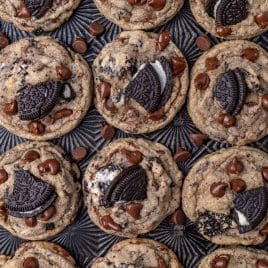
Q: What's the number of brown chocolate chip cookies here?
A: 12